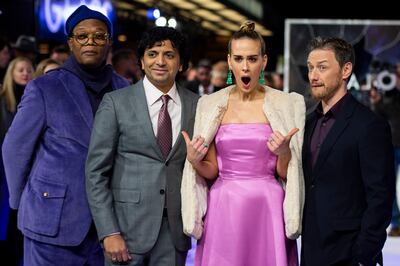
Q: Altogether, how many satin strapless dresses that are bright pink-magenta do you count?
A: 1